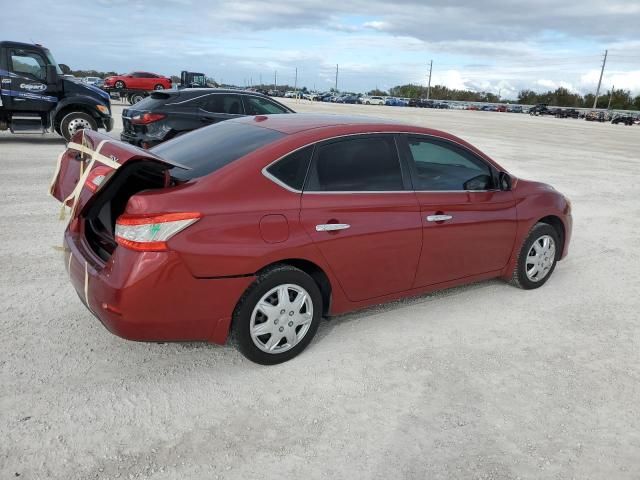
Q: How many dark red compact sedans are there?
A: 1